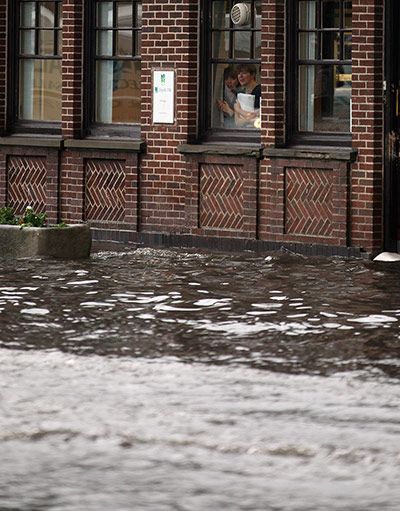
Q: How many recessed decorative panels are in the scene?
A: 4